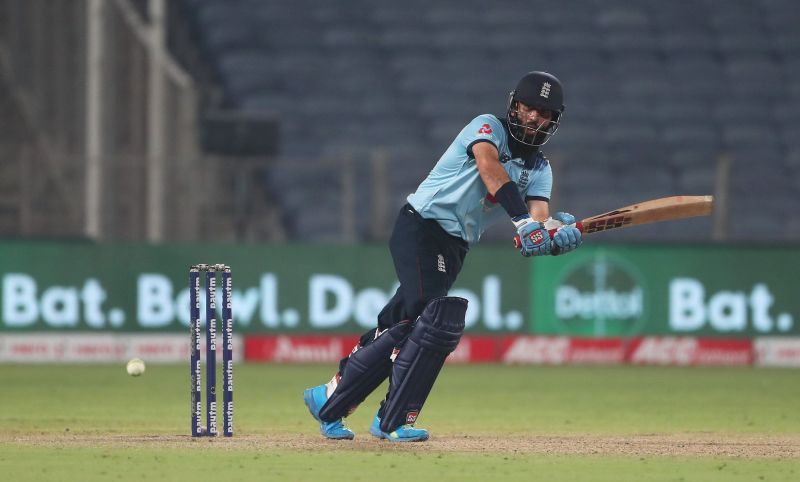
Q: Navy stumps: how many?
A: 3